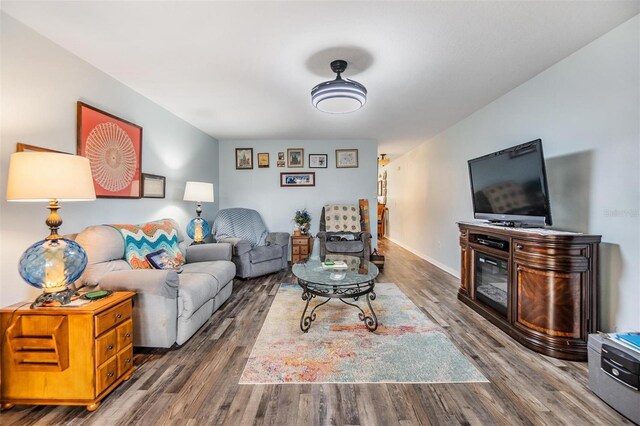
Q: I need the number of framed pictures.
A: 11